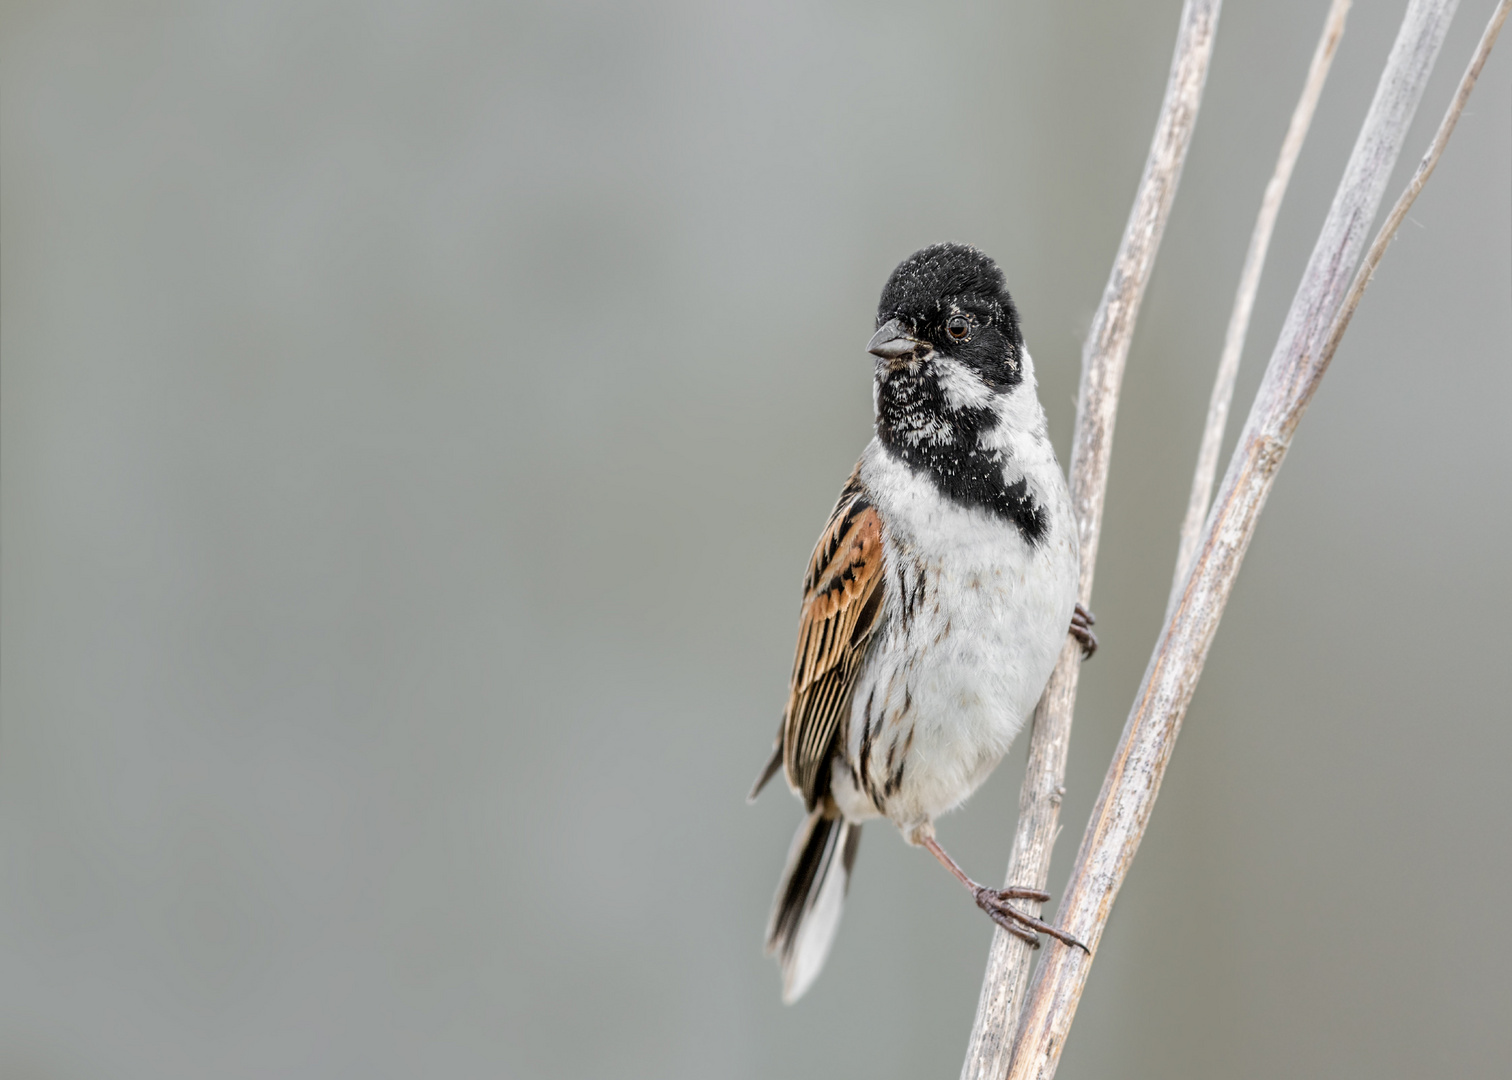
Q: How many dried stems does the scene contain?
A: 4